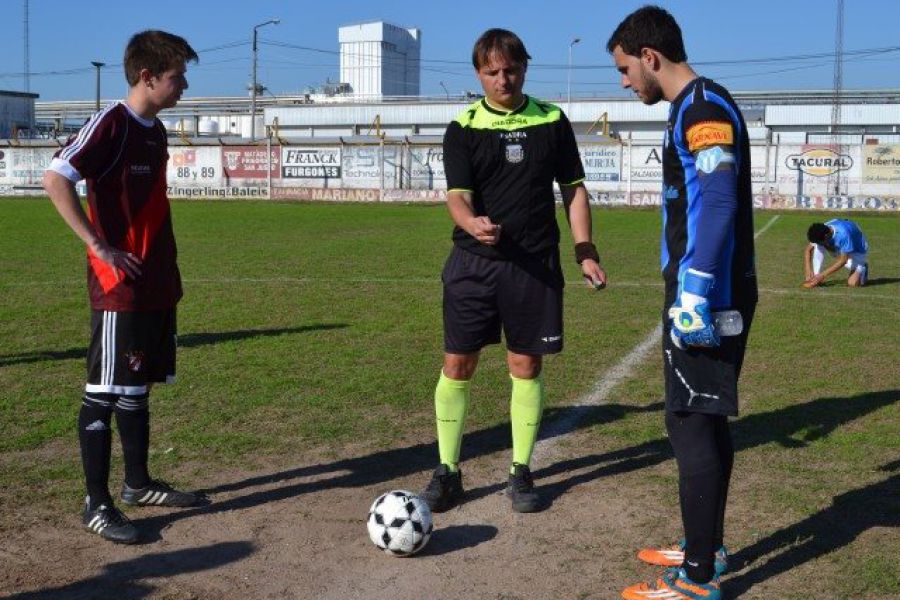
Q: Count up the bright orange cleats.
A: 2